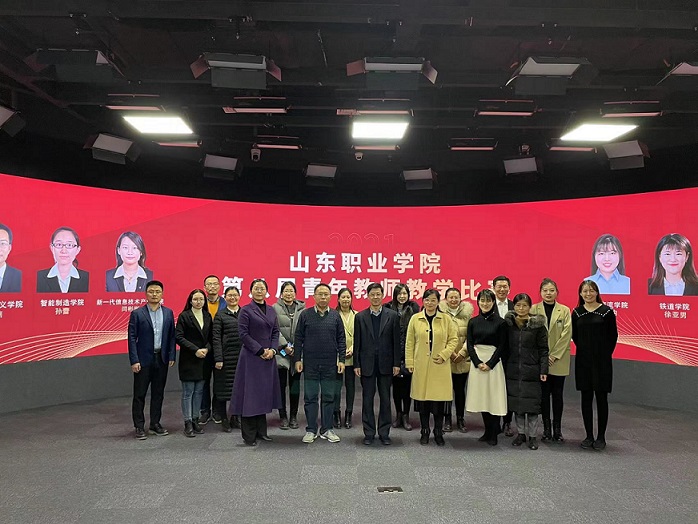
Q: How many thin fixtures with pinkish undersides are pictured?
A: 10